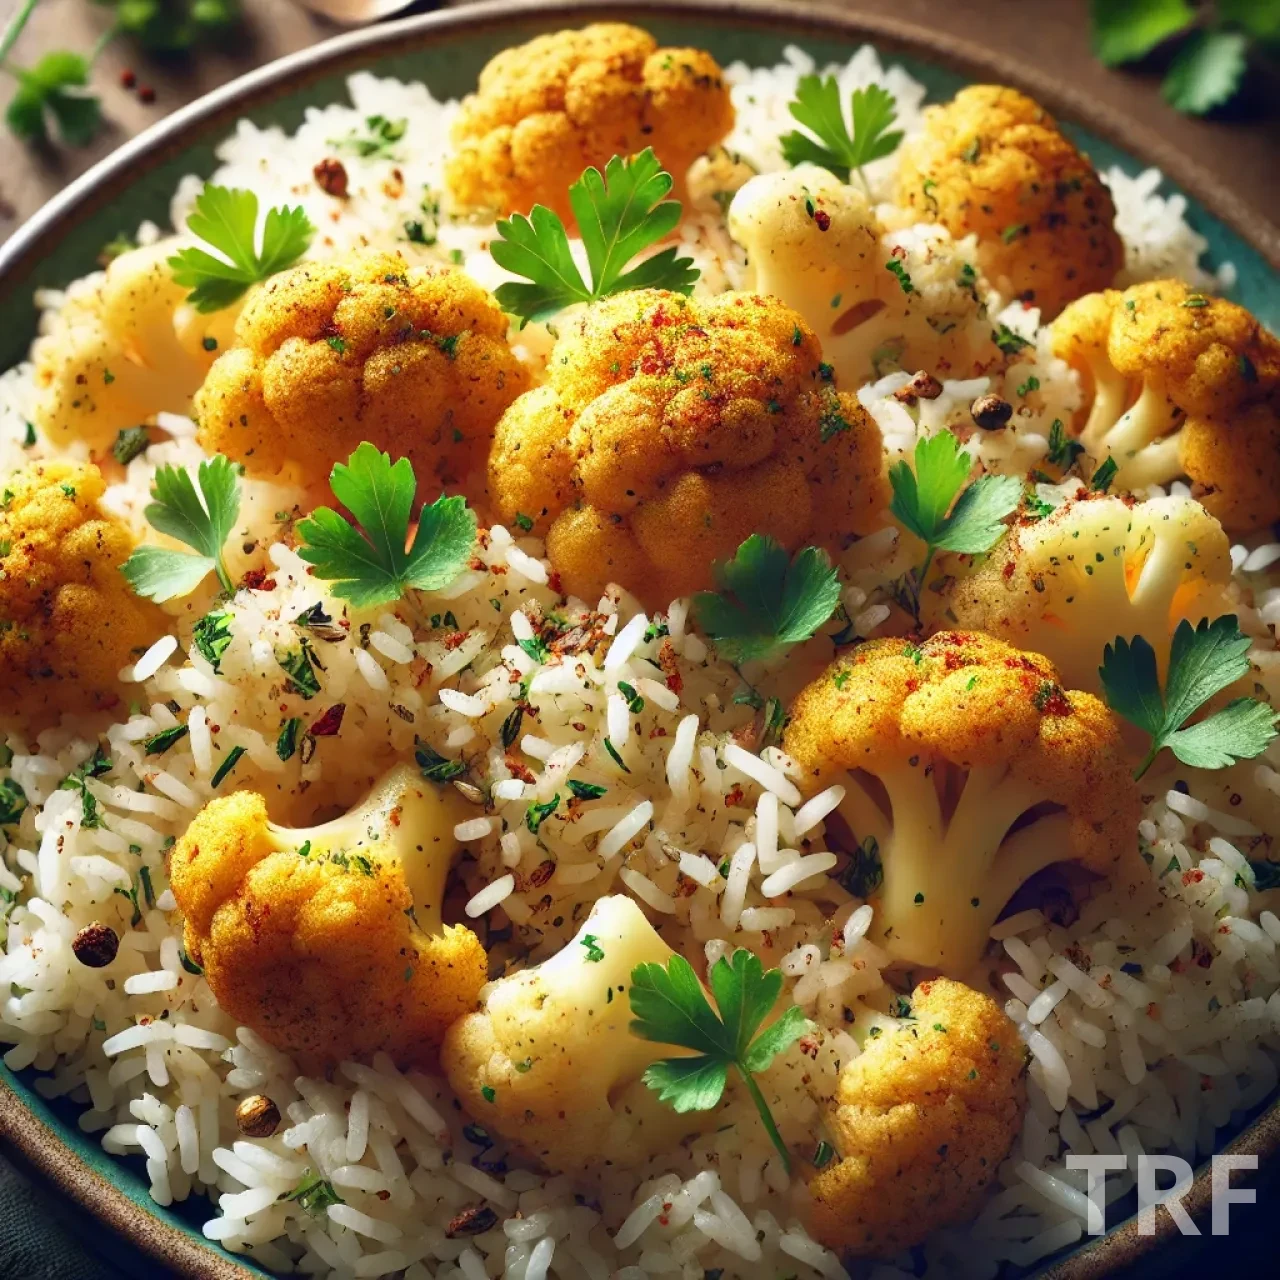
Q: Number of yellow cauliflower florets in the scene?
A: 9